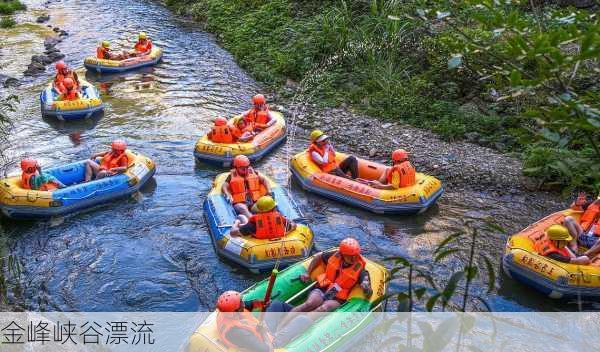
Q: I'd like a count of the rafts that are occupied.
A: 8